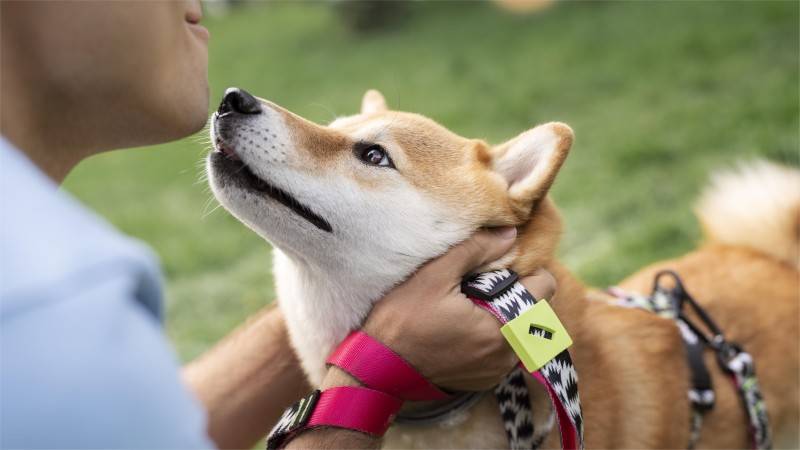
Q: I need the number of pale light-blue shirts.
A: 1